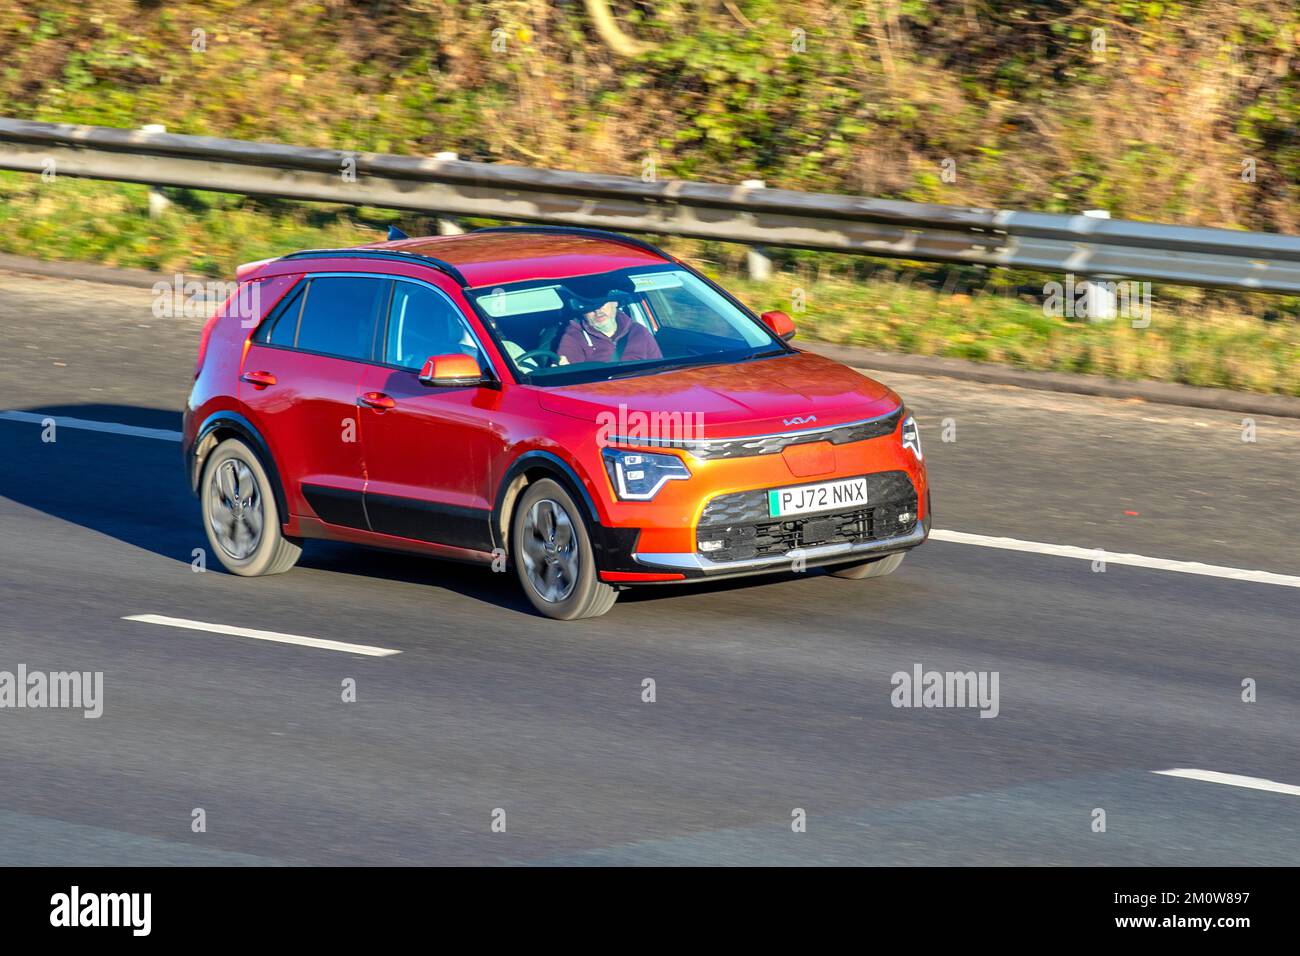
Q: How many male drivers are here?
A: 1